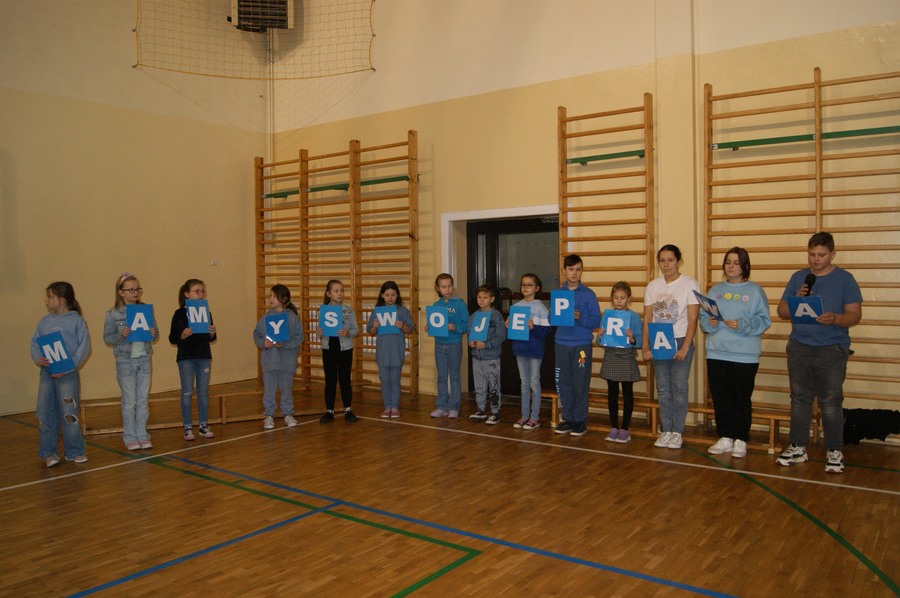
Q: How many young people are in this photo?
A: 14